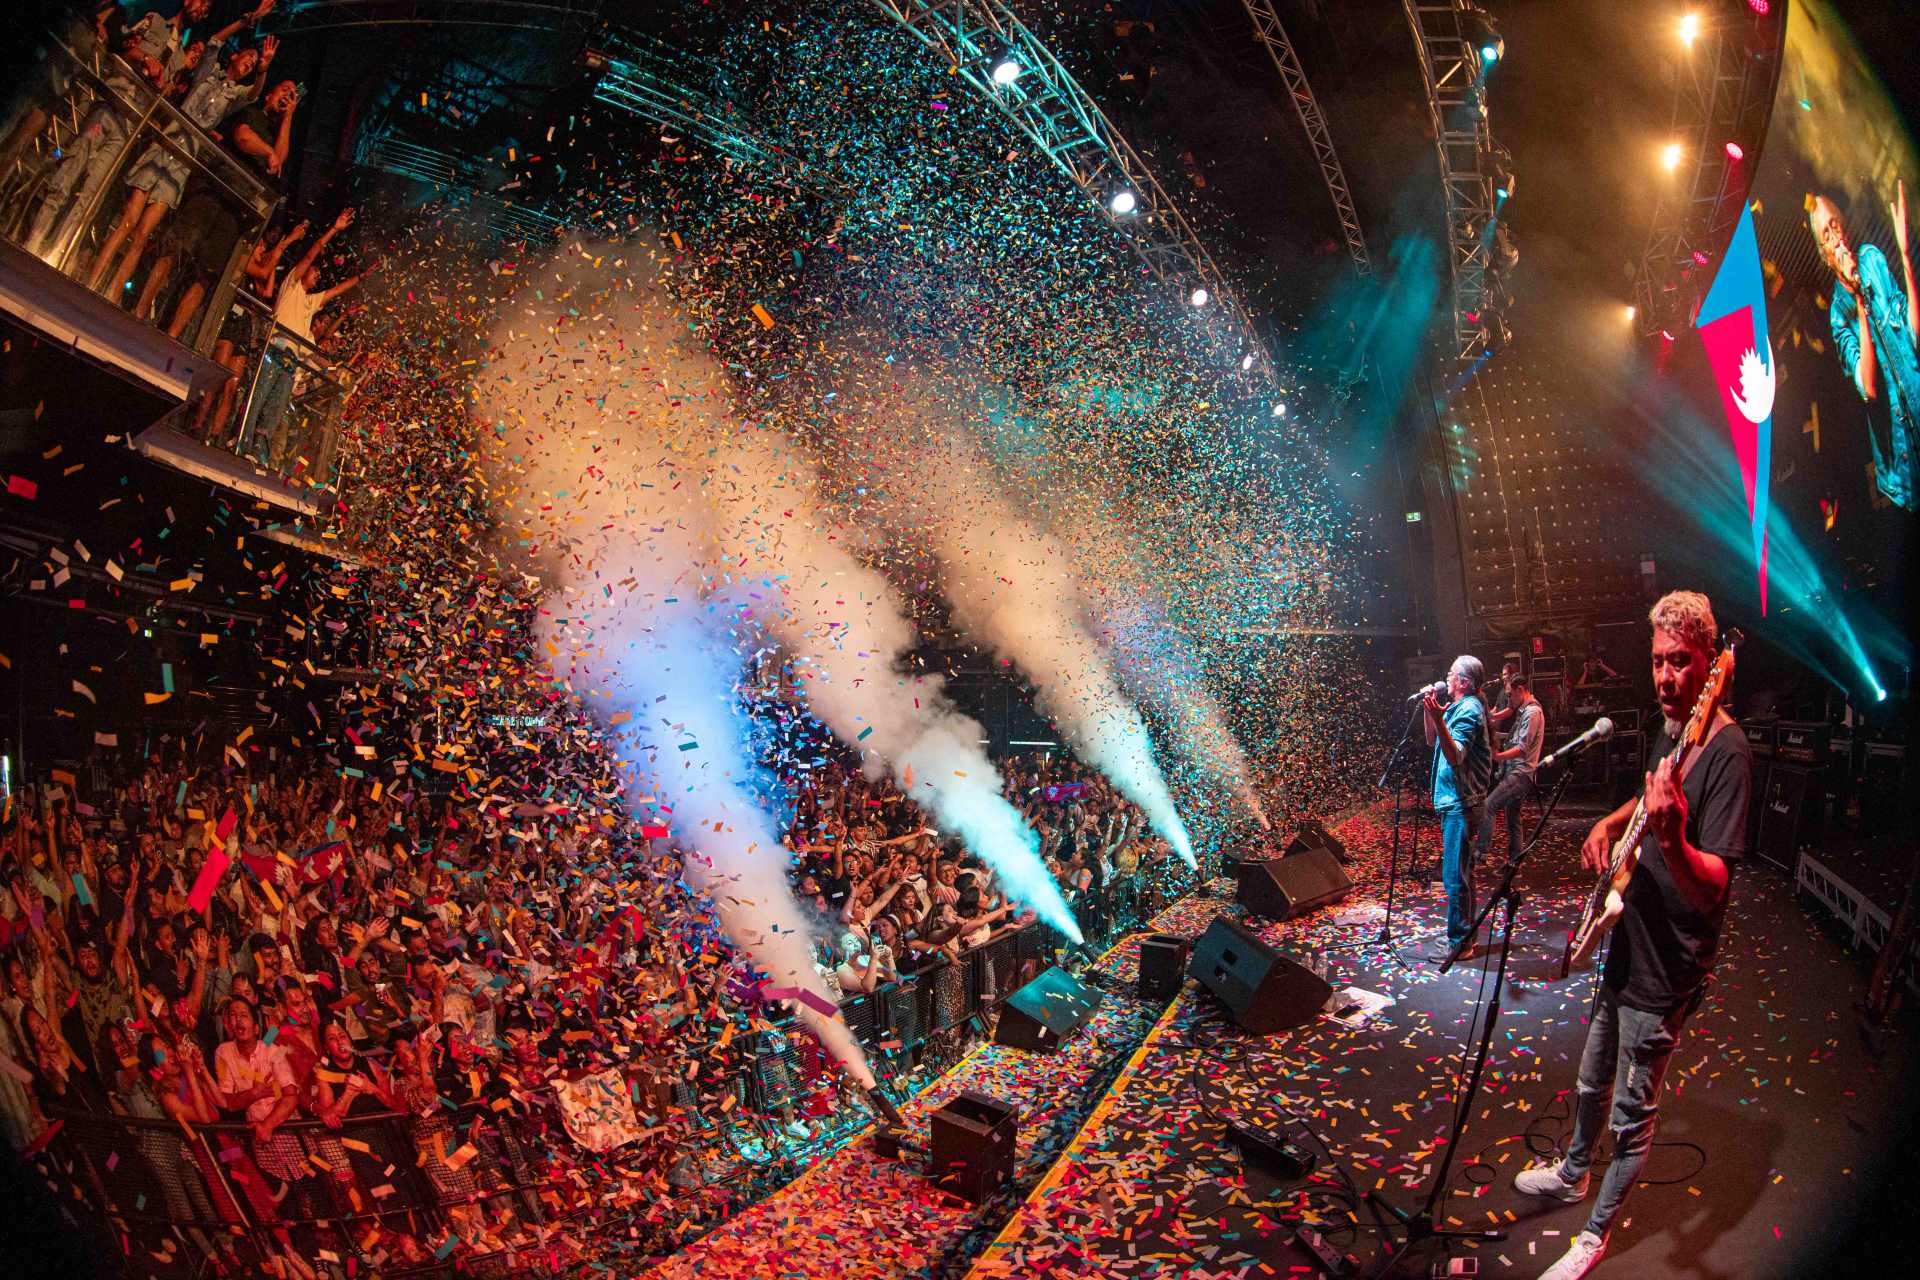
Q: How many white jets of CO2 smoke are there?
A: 4